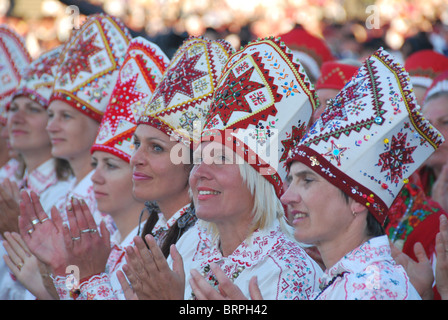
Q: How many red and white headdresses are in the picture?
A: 7